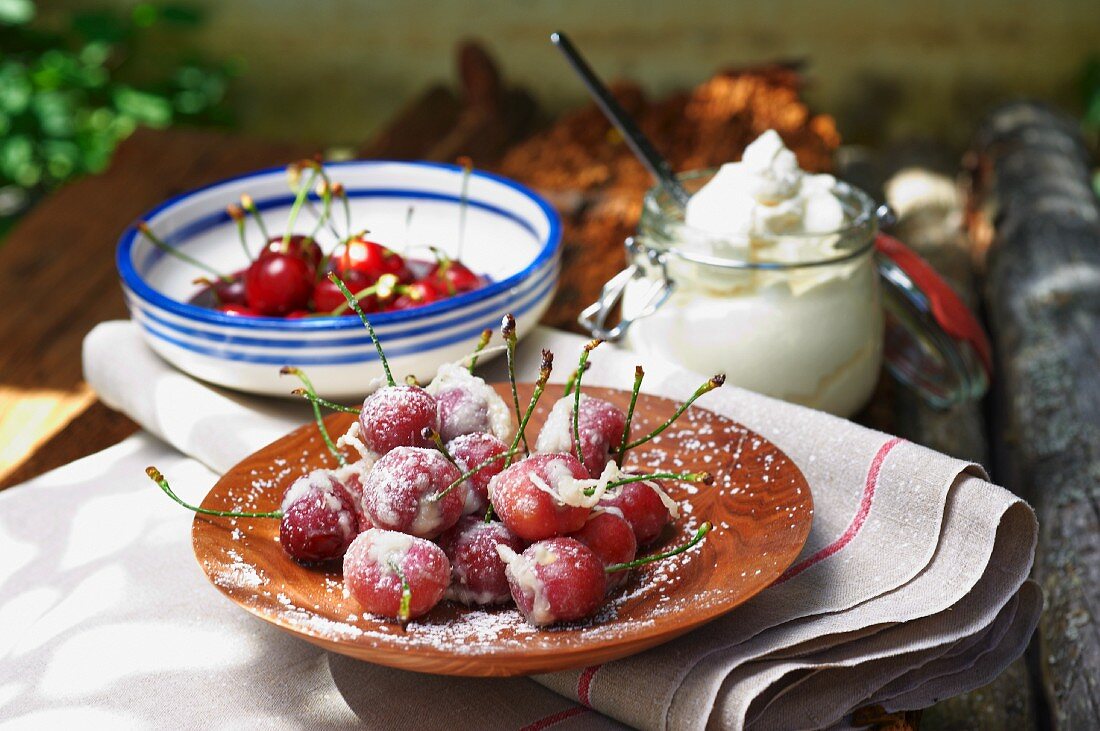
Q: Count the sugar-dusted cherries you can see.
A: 13